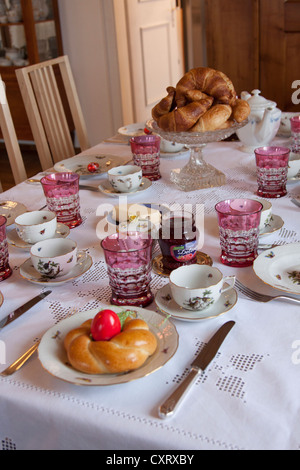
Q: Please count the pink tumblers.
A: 7